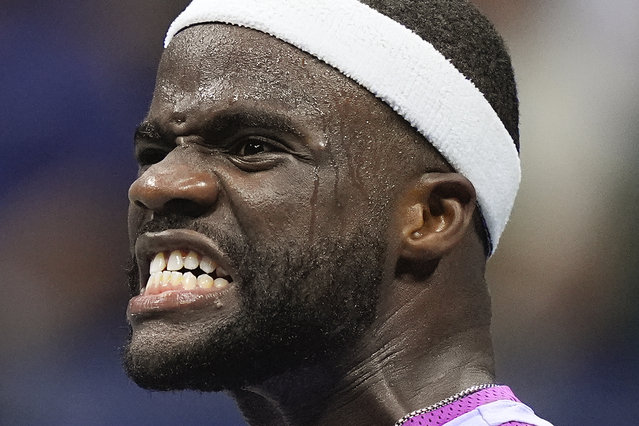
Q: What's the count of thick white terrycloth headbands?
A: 1